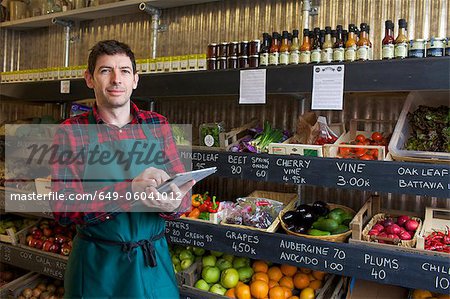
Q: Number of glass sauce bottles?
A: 12